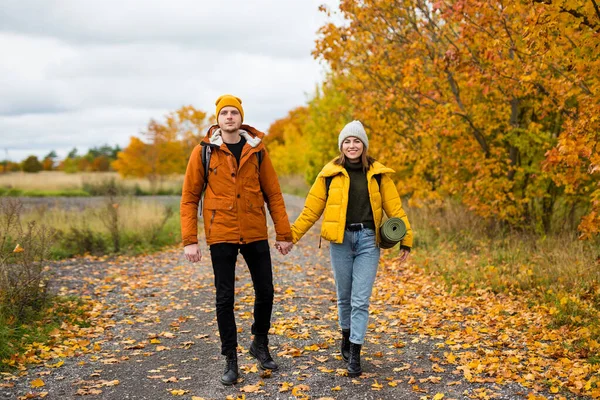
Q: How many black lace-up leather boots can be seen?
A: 4